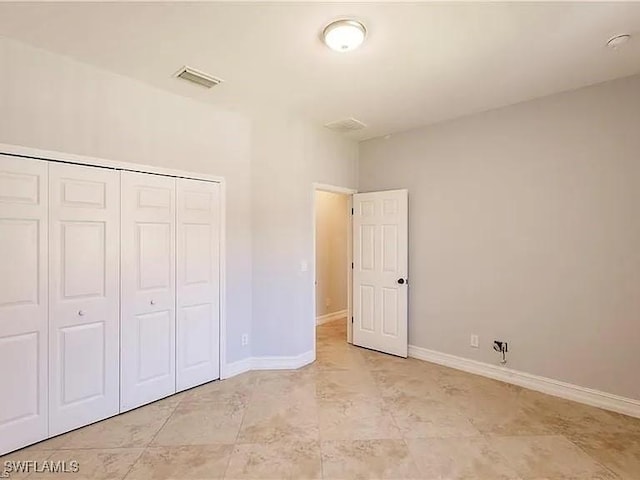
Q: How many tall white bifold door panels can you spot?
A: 4